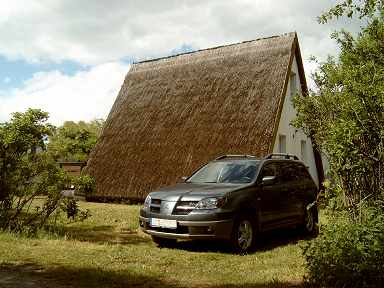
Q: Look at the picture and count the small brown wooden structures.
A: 1